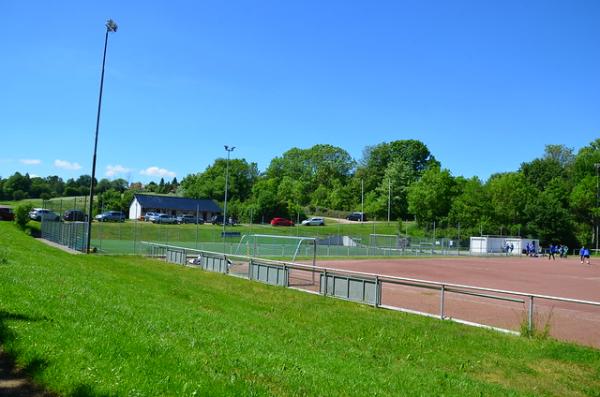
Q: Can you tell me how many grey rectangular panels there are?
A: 4